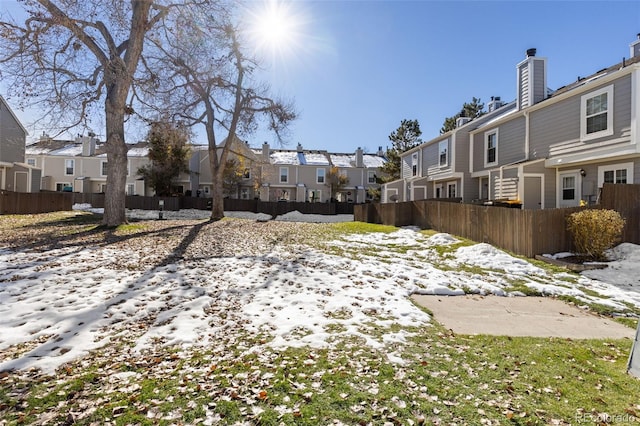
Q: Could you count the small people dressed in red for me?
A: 0